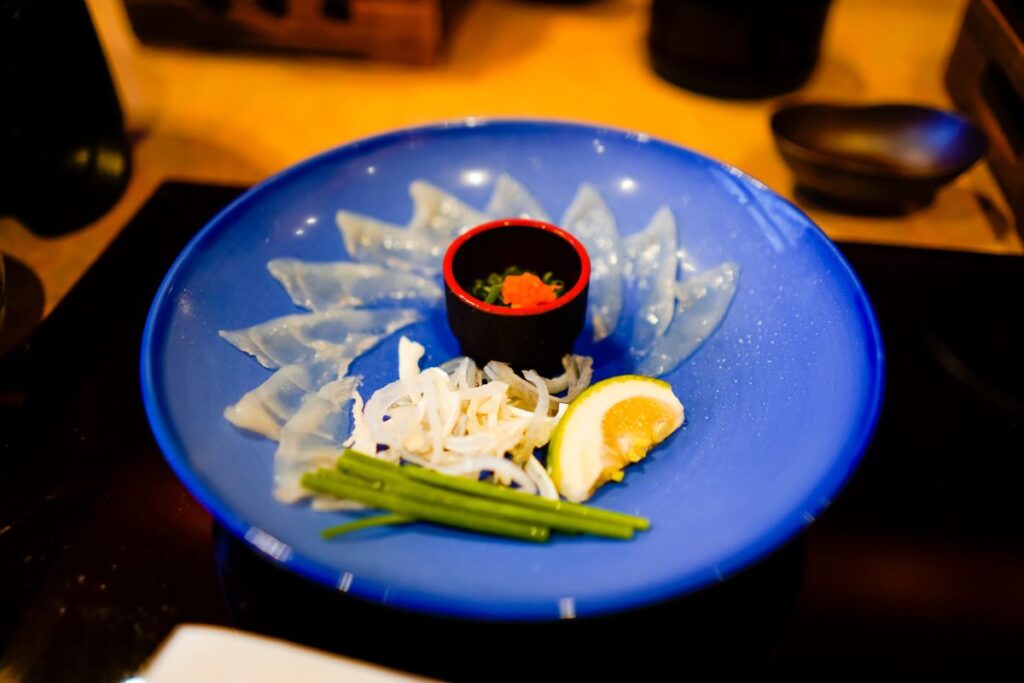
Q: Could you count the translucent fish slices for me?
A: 10